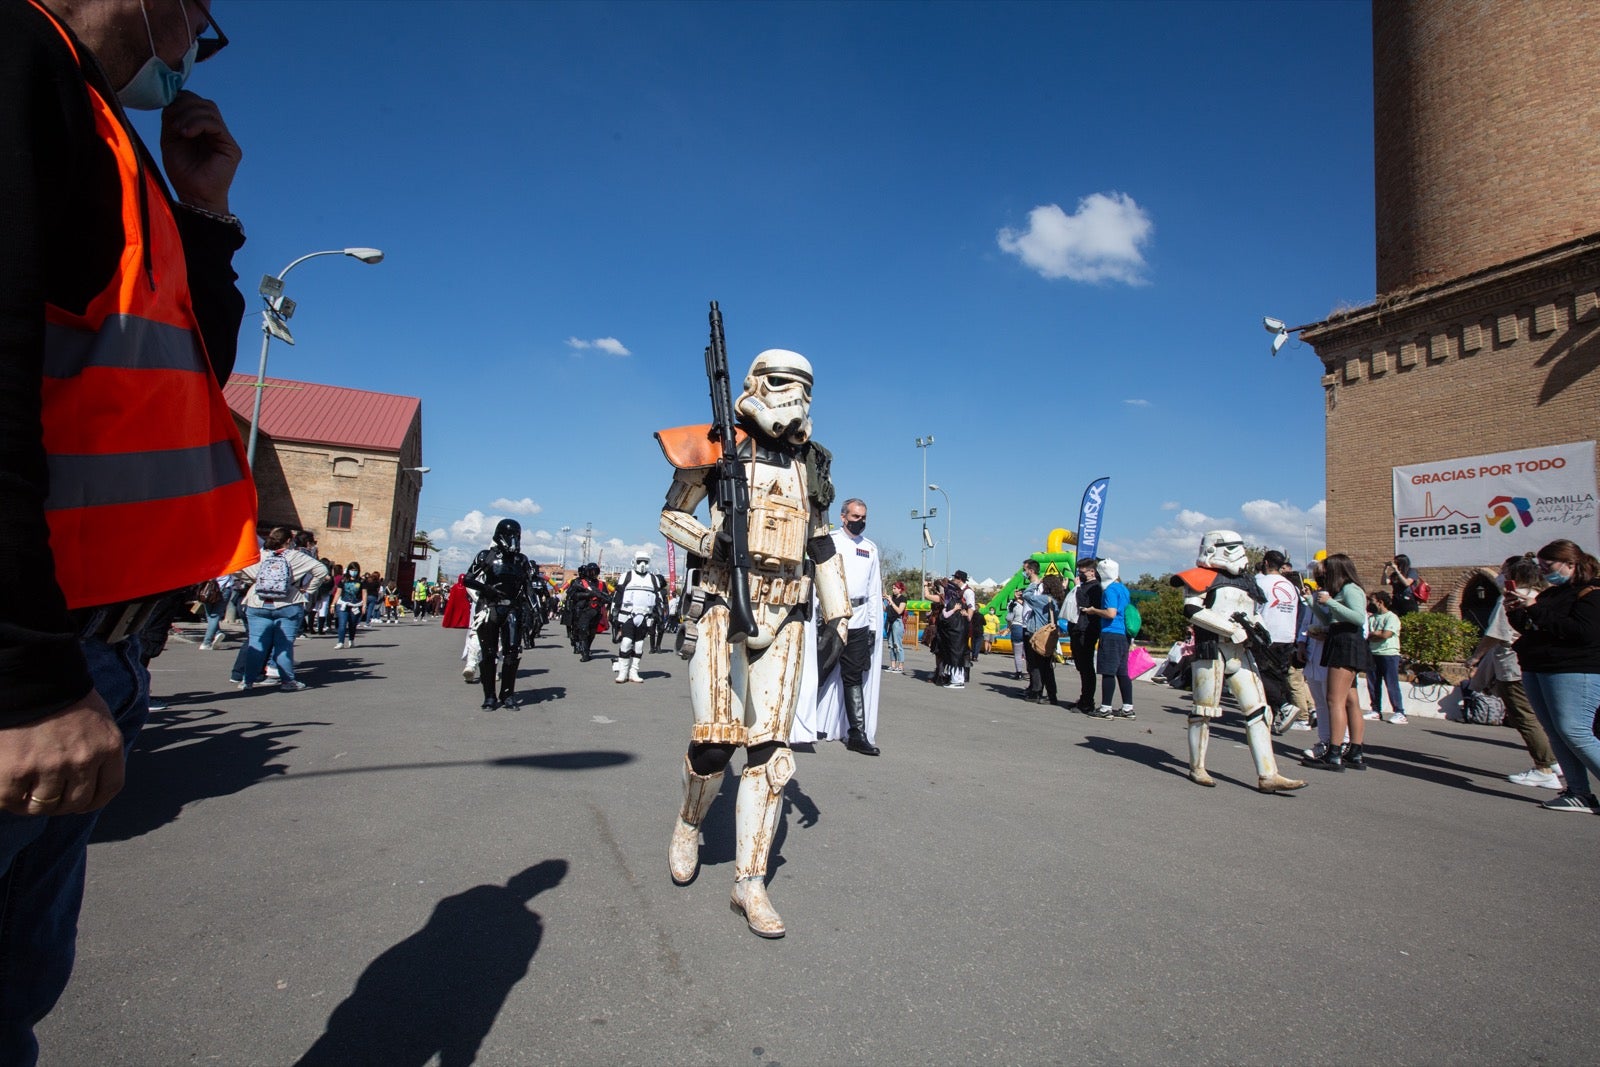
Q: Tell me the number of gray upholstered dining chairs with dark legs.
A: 0